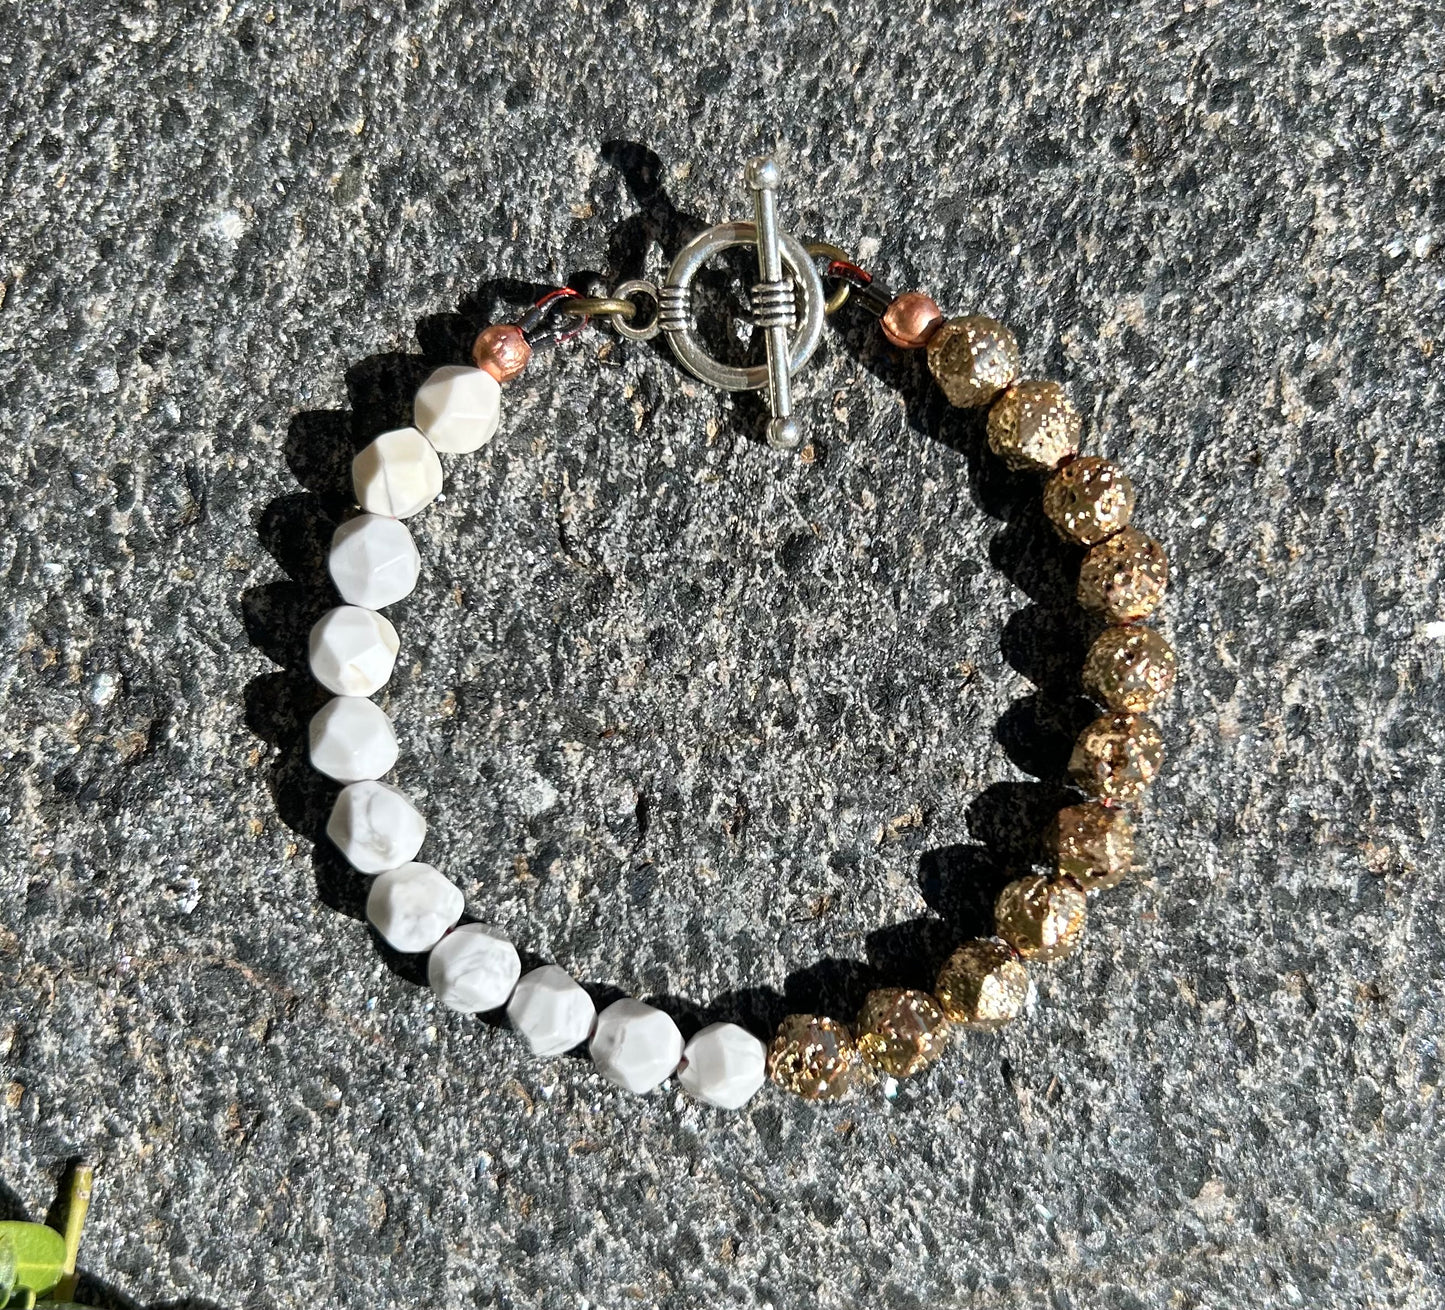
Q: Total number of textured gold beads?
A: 11